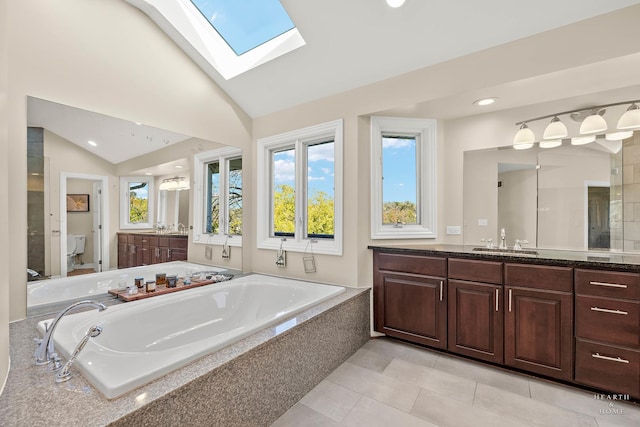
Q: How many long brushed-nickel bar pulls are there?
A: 6